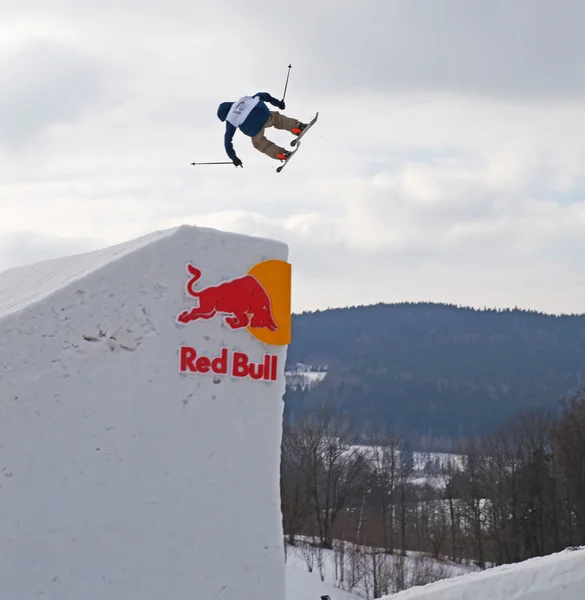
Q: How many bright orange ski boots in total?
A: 2